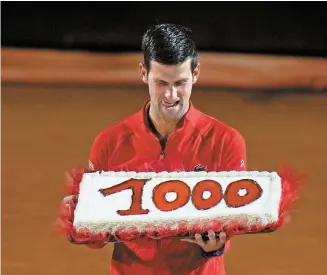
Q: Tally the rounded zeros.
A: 3